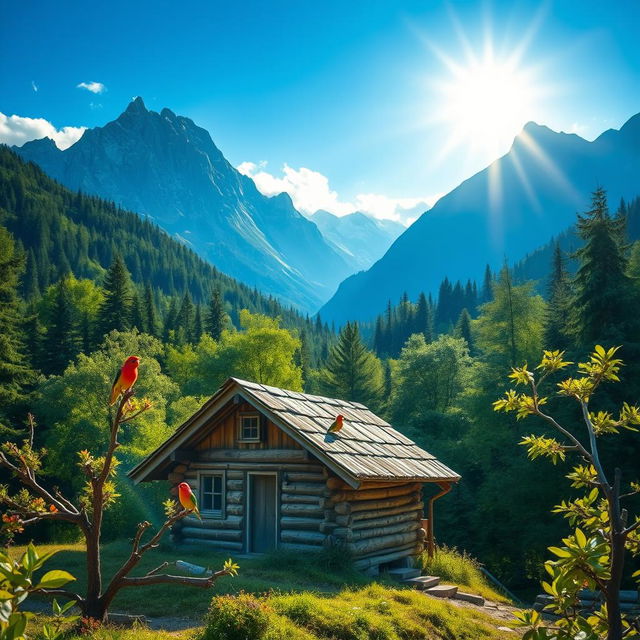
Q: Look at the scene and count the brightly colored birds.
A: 3